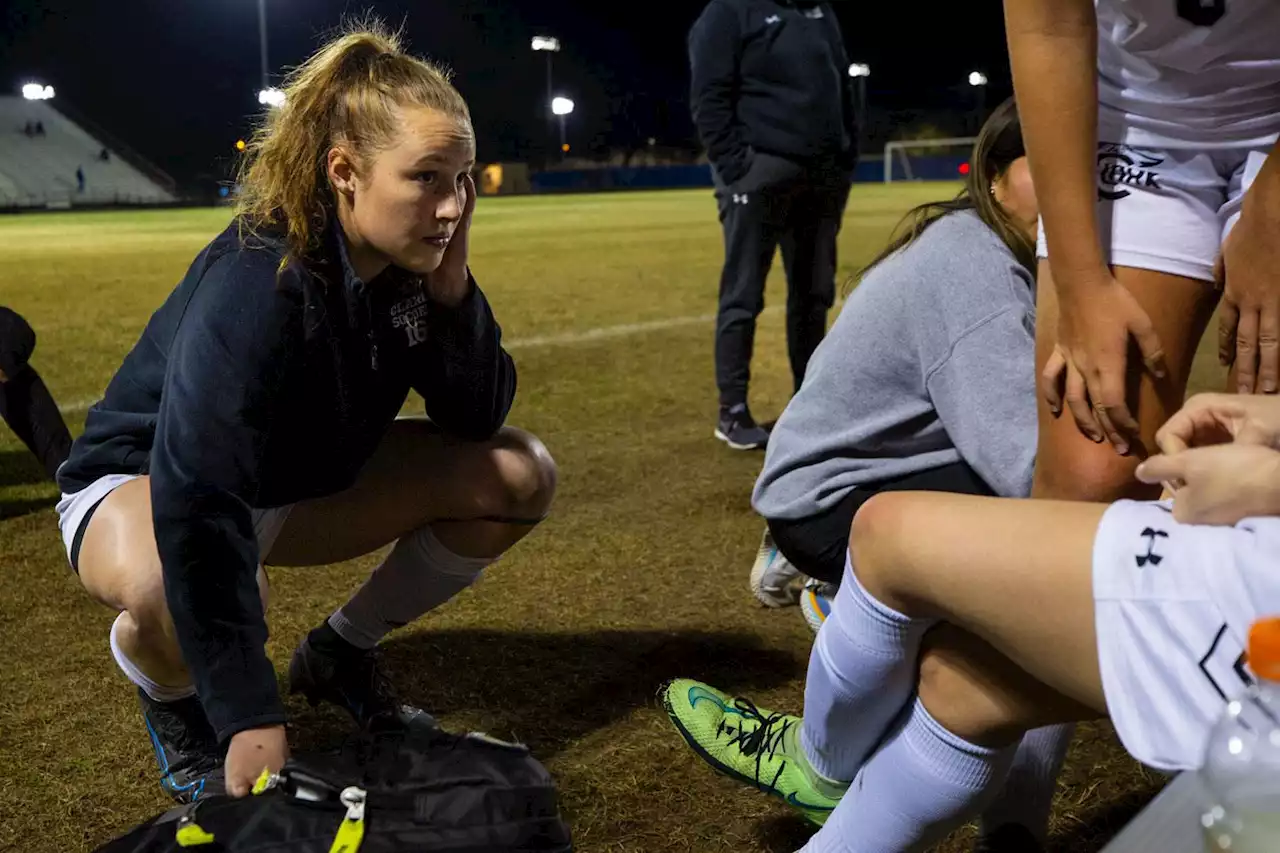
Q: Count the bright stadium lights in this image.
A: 6